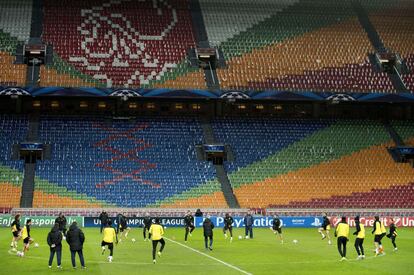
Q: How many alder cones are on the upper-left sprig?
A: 0